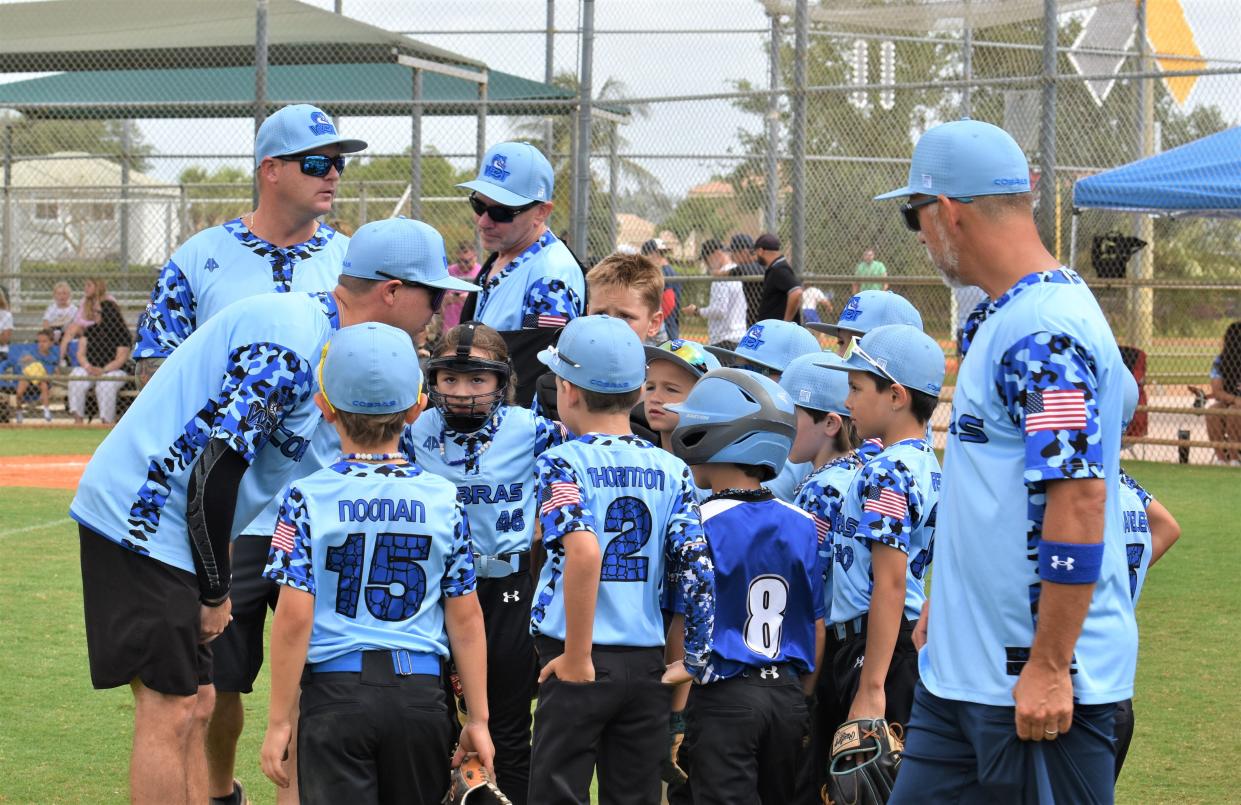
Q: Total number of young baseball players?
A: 11